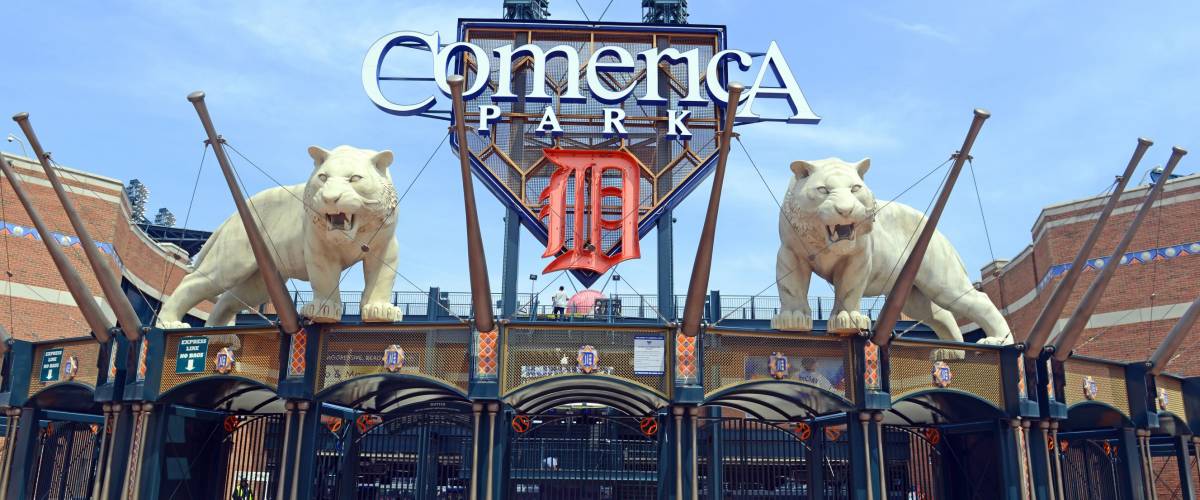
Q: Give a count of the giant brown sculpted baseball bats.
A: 9